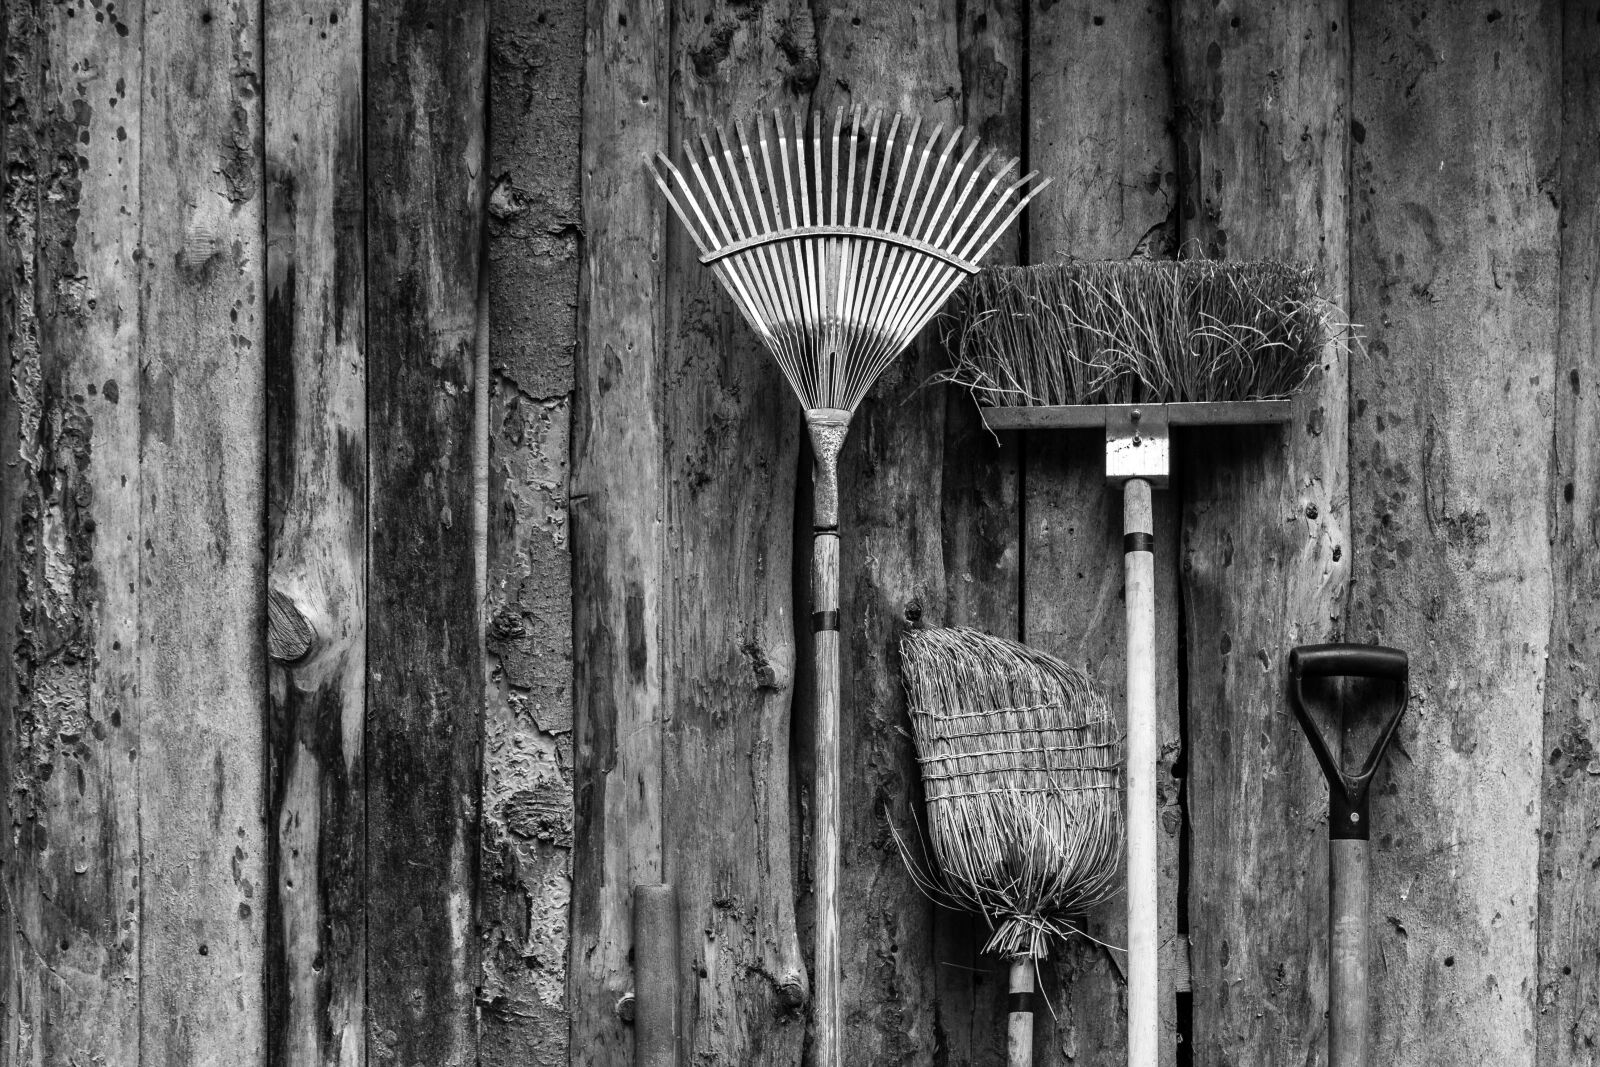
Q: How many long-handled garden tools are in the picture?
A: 4